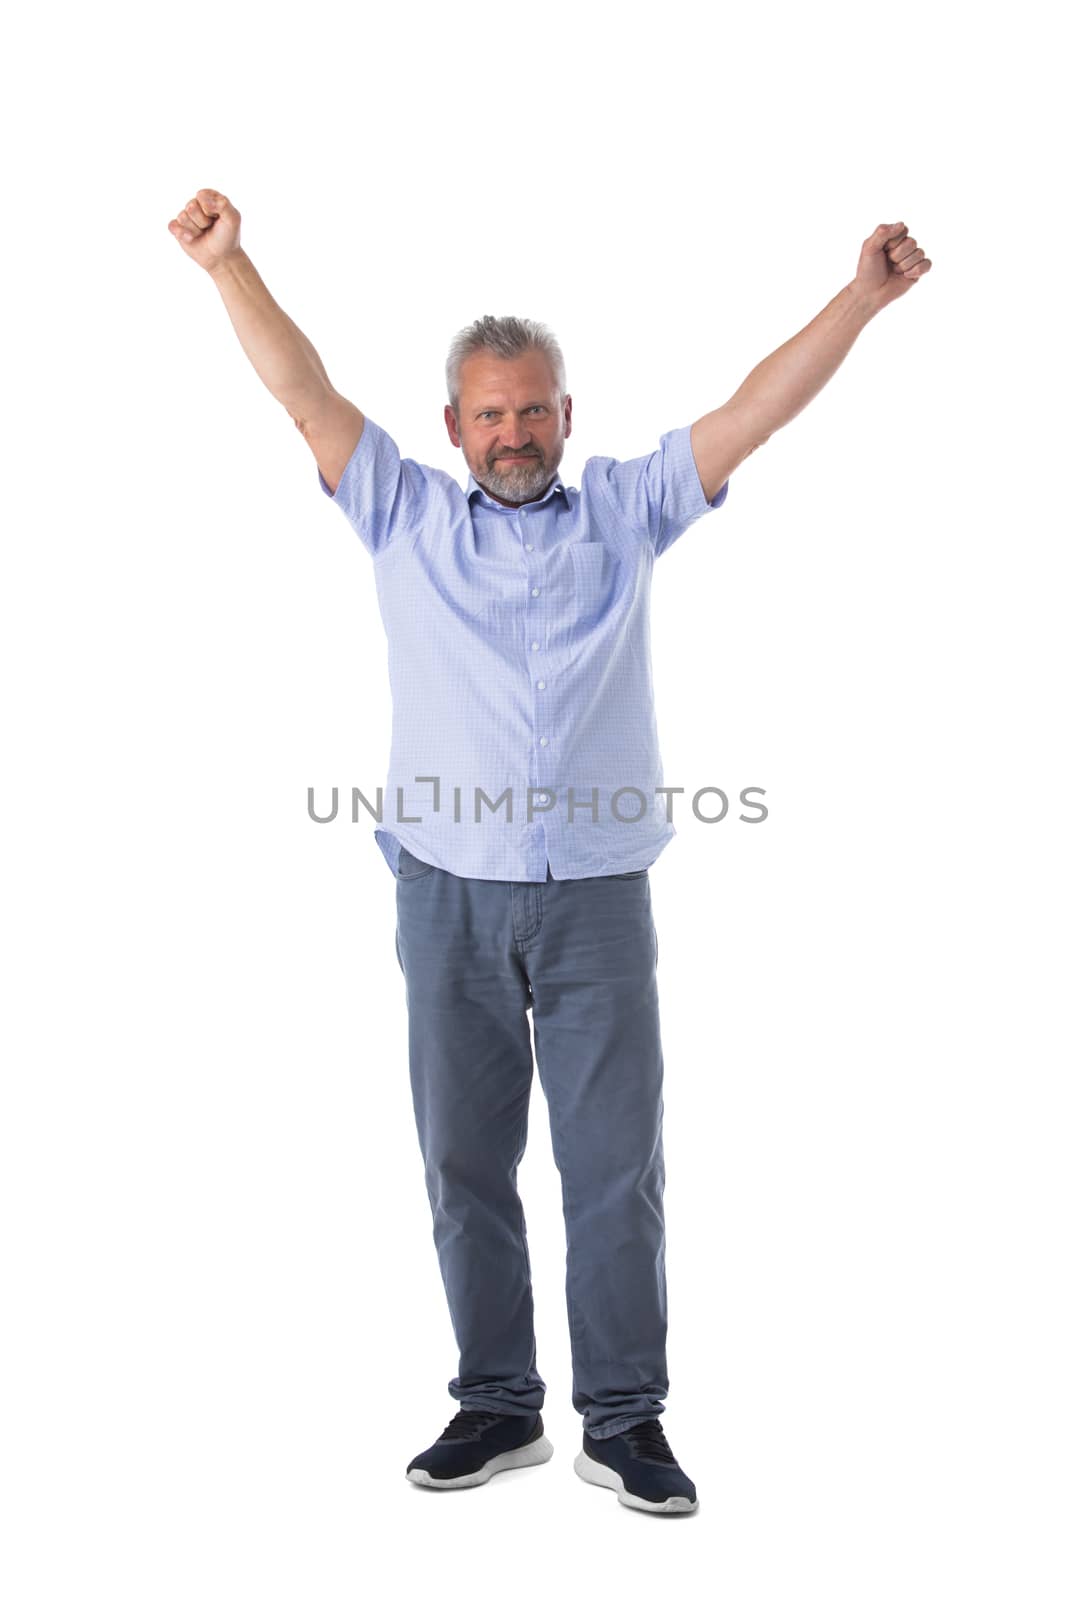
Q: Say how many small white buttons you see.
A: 7